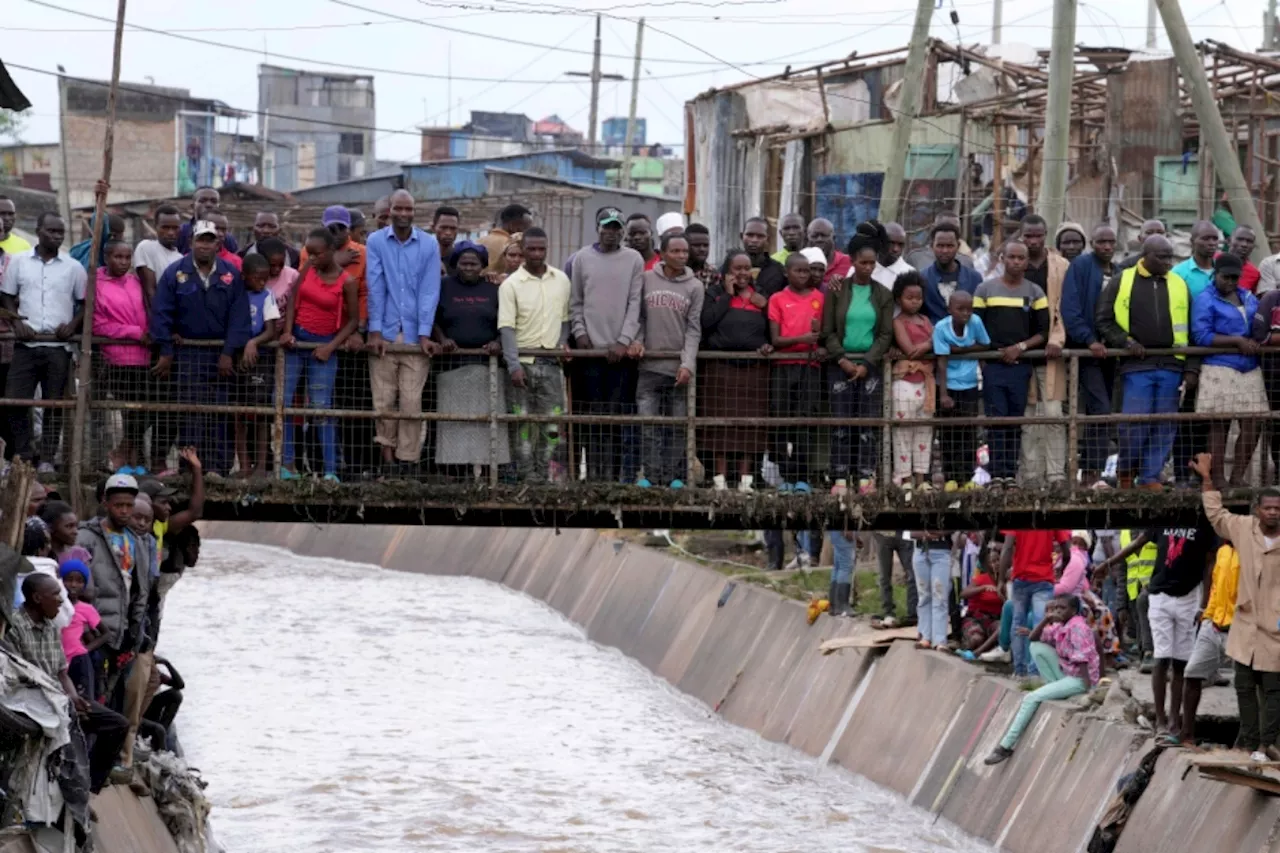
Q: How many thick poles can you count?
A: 3